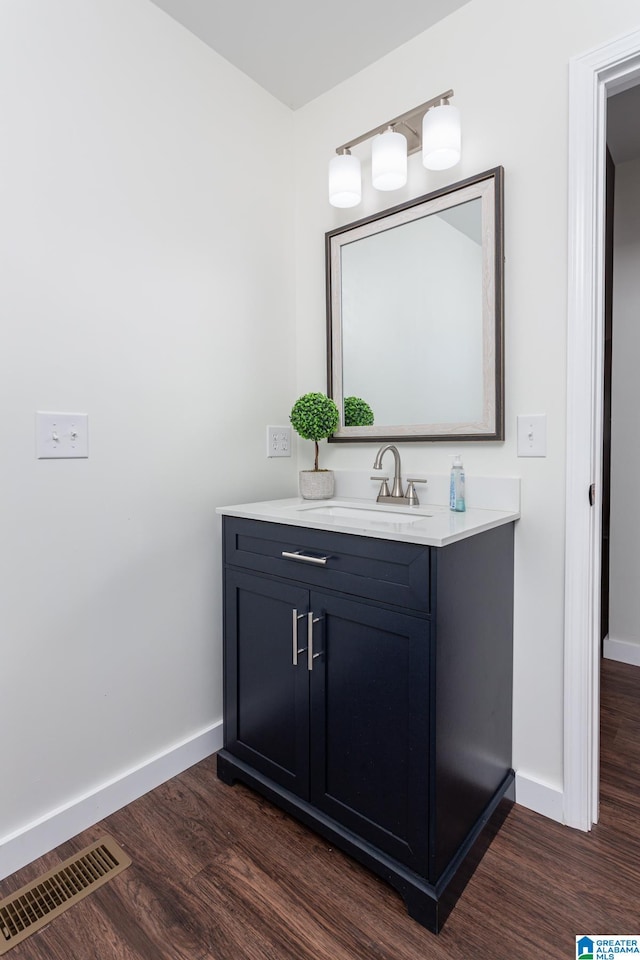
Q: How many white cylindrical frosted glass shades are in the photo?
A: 3